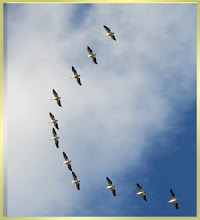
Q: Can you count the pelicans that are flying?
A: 11